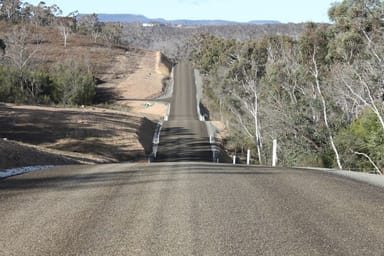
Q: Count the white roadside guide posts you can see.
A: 3